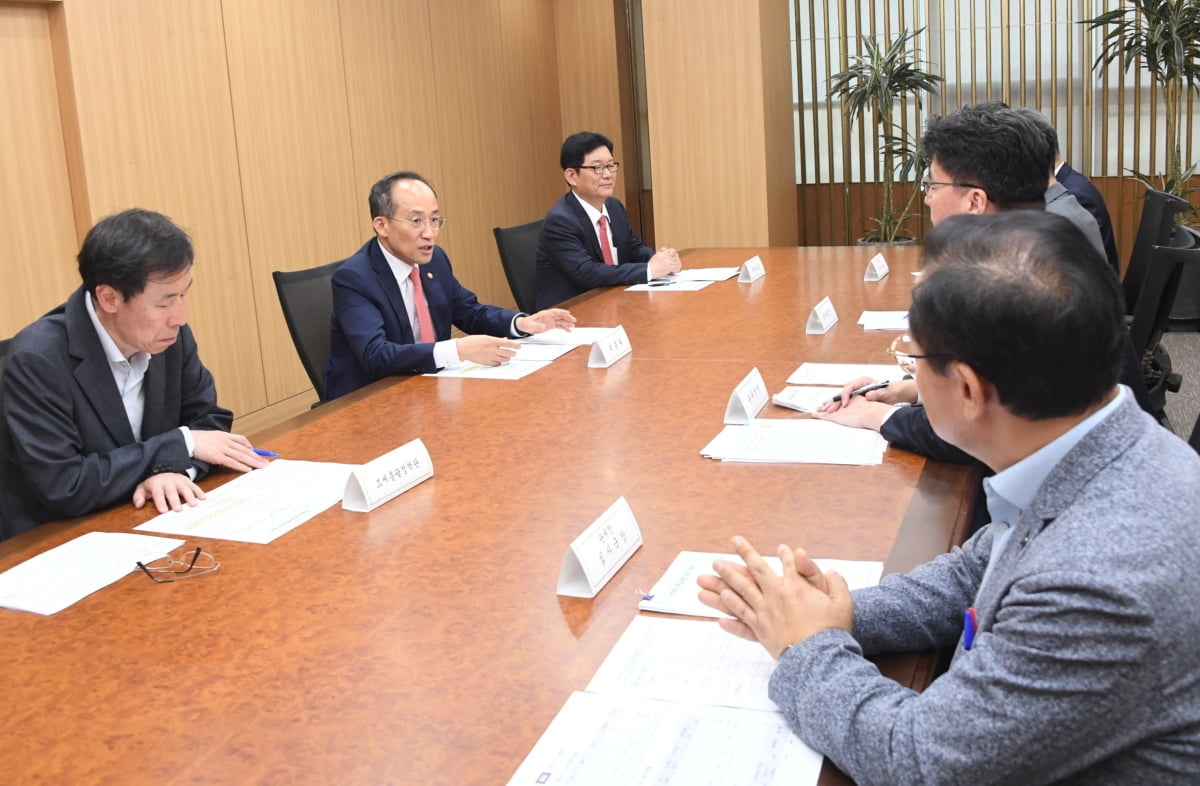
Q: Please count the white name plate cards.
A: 7